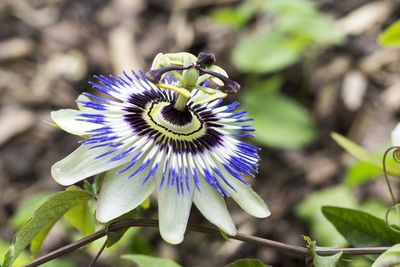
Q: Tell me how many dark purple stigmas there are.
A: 3